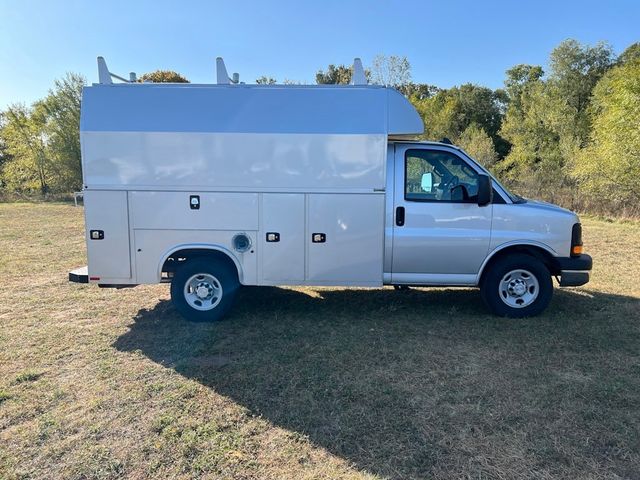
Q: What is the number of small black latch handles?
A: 4